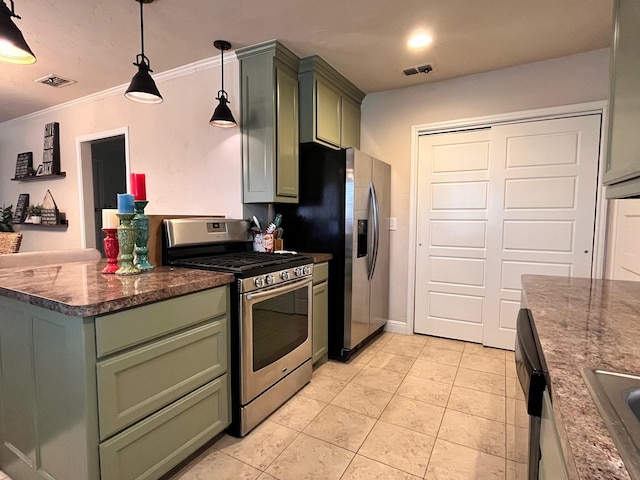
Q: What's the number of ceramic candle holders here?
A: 3